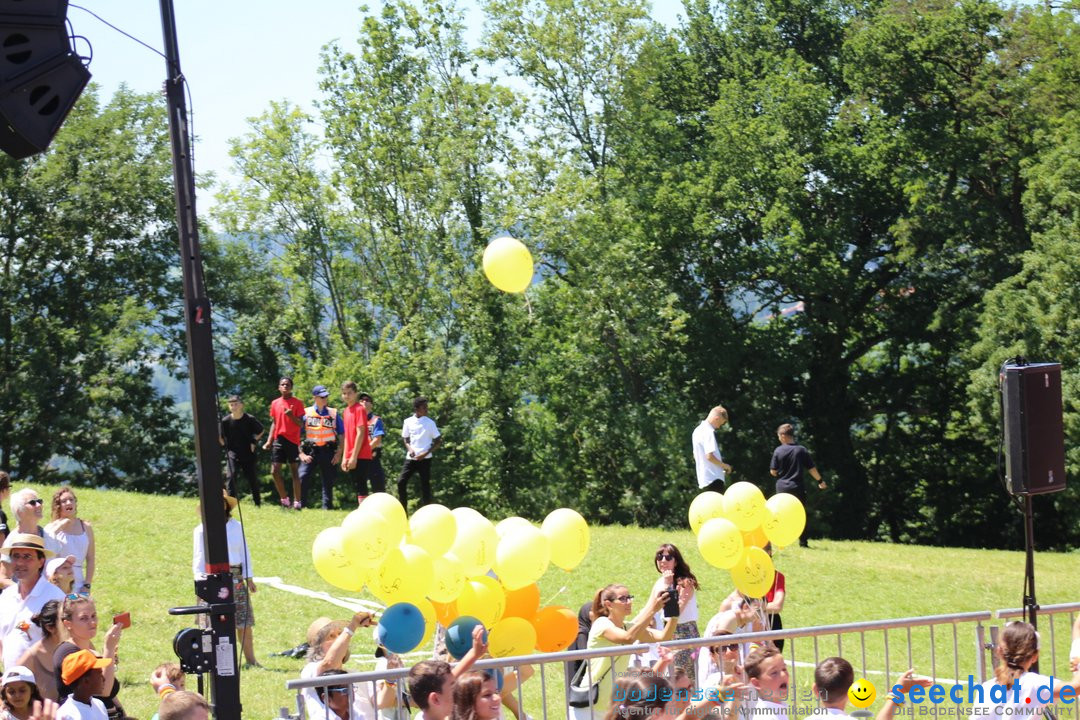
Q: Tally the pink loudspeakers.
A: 0